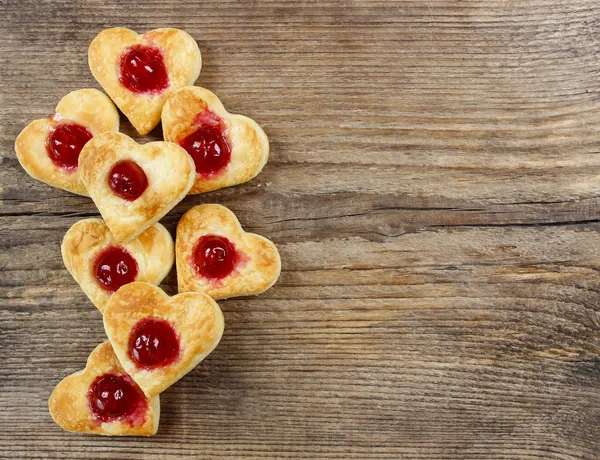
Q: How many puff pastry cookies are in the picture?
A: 8